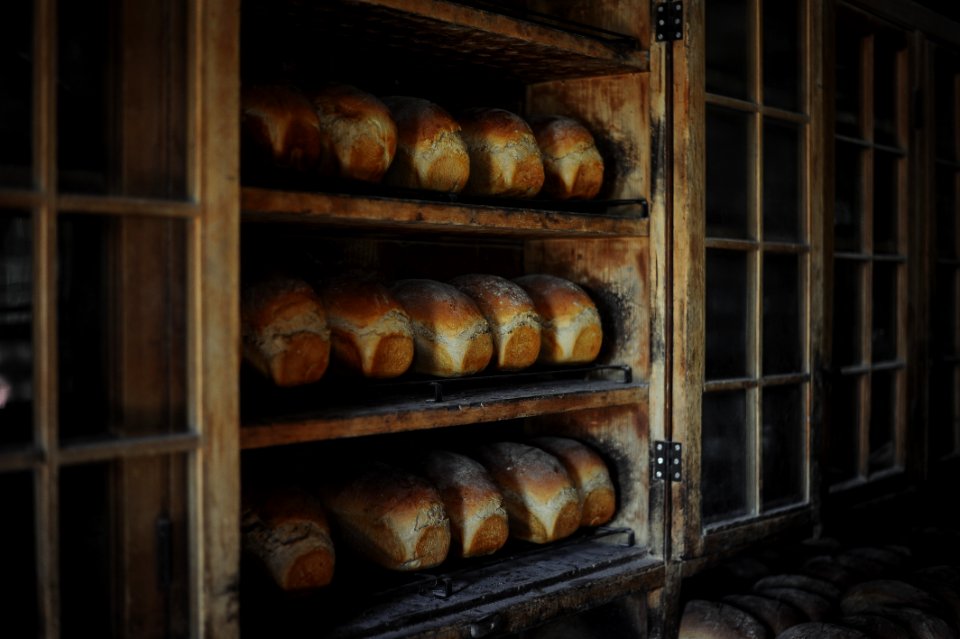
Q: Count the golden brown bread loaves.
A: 15